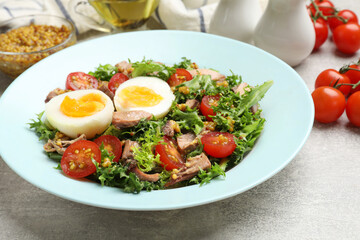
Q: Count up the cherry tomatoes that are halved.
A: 8